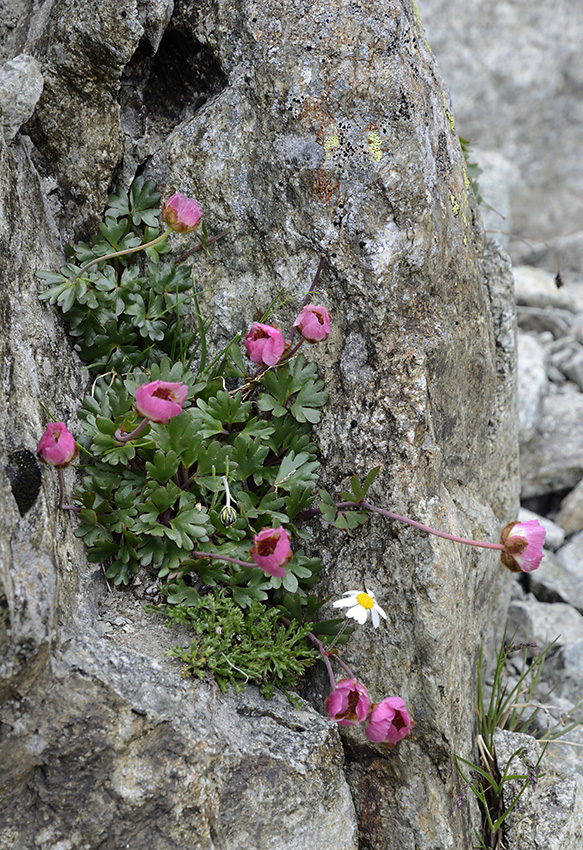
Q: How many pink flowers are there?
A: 9